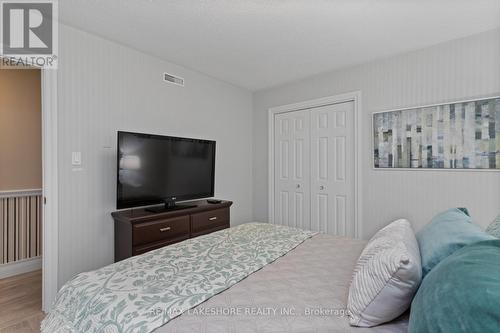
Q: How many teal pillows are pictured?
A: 2